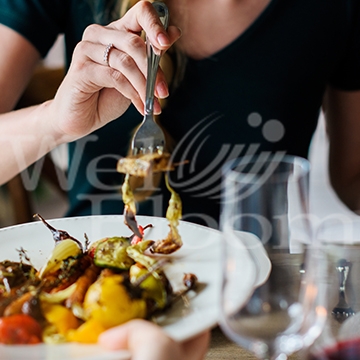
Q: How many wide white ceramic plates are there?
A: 1